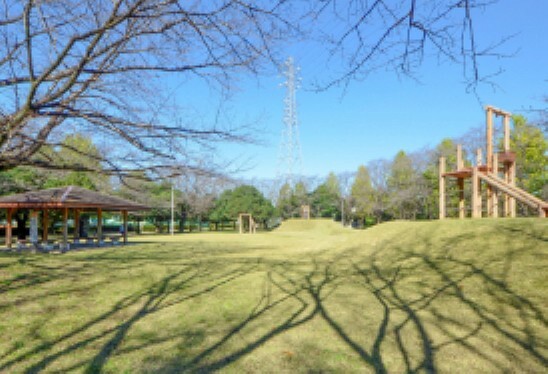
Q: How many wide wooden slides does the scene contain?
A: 1